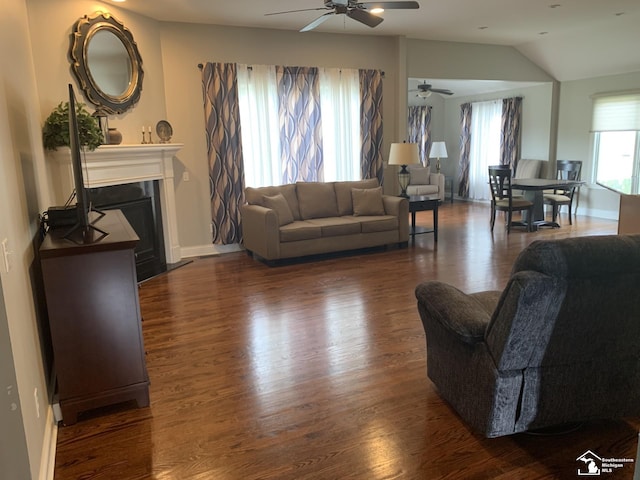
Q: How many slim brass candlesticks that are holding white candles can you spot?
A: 2